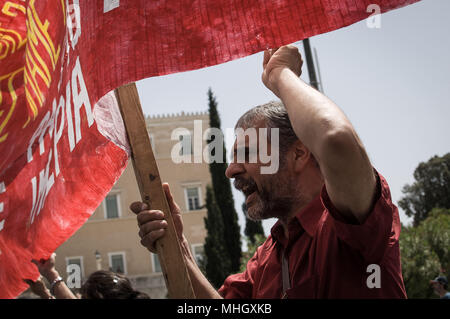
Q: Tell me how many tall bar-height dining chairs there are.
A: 0